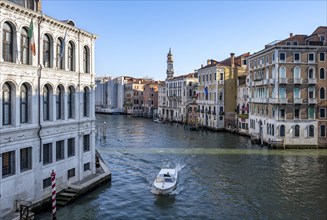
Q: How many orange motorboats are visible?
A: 0